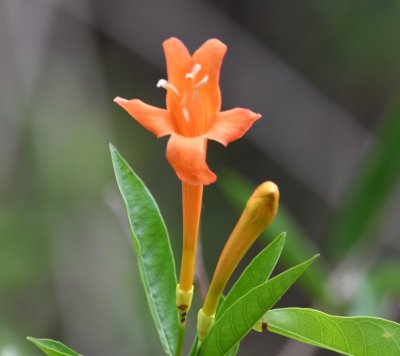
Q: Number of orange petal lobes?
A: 5